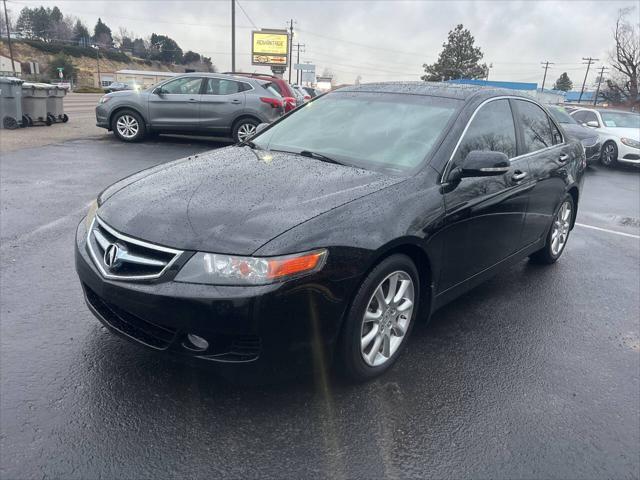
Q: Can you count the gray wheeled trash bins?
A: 3